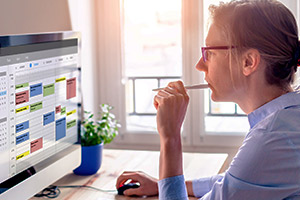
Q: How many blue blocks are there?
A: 5